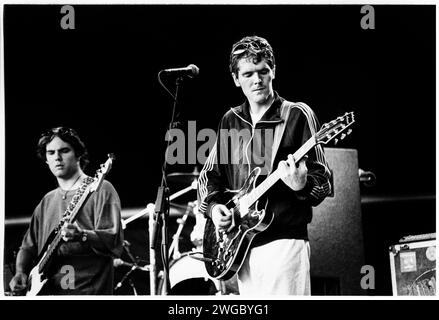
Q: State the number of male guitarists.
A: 2